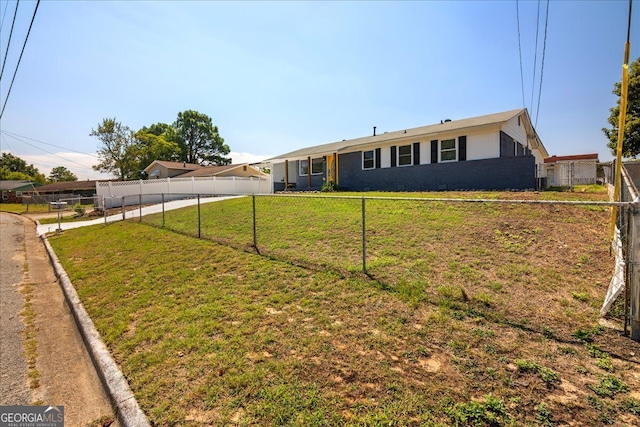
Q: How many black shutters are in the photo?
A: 5